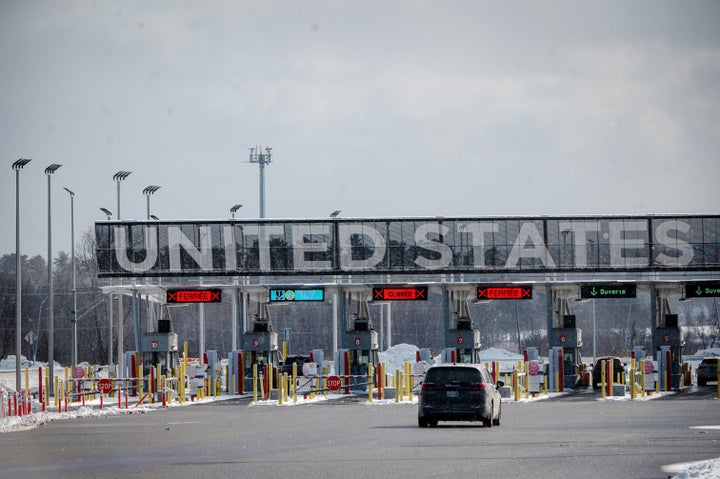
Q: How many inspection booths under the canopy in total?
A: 6